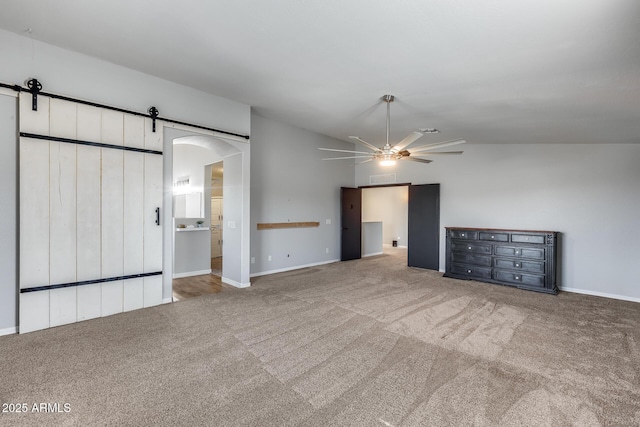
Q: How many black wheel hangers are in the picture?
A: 2